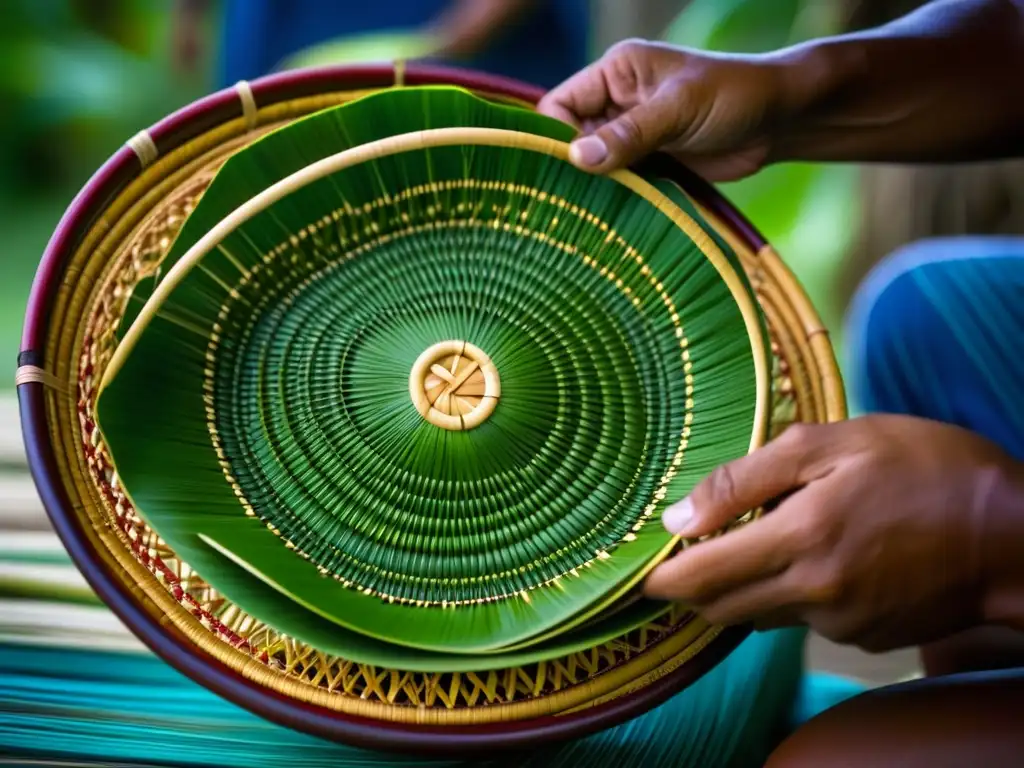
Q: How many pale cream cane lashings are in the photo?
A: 4